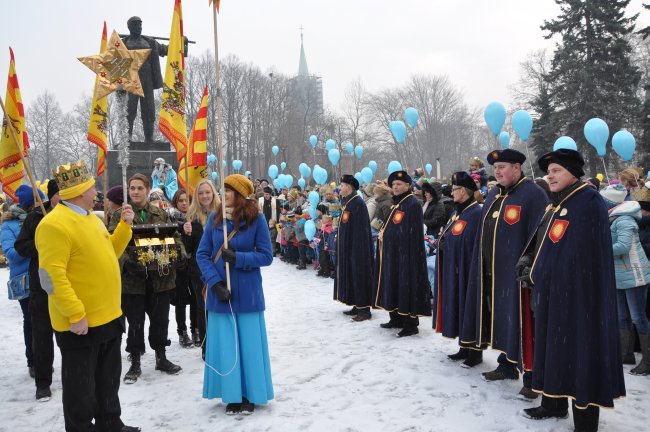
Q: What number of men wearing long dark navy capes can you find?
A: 5